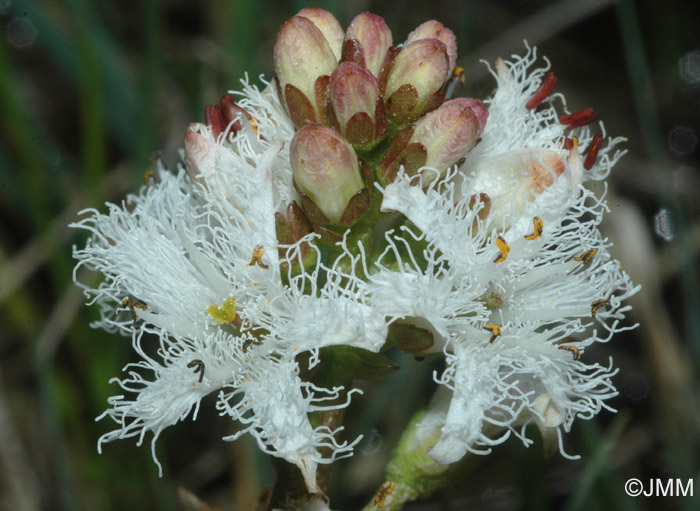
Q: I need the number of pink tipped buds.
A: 8